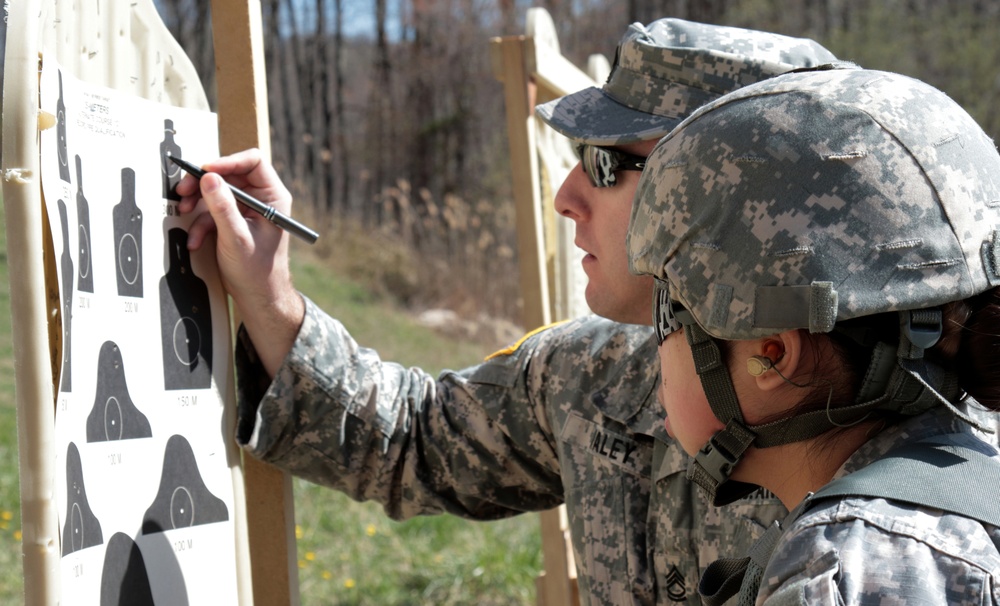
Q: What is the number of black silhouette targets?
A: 10